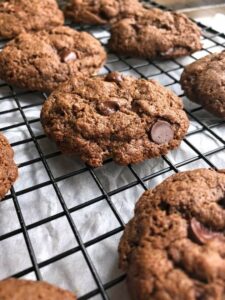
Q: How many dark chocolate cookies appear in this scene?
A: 9